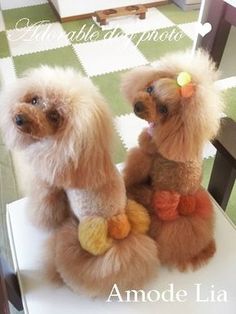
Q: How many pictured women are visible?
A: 0